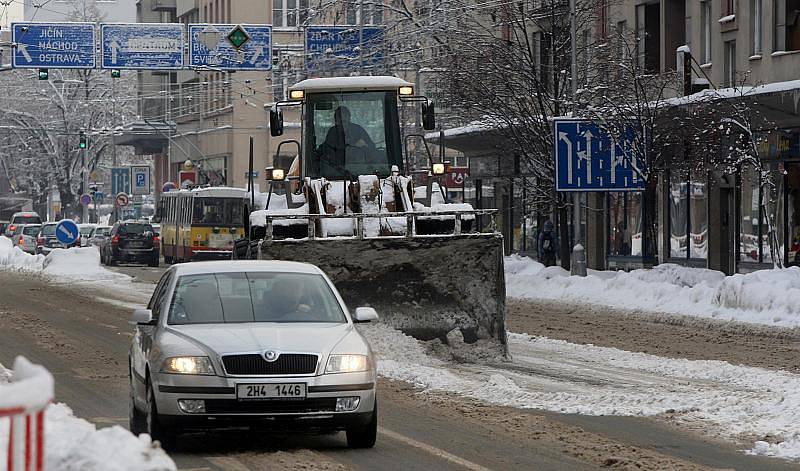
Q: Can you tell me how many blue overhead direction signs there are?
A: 4